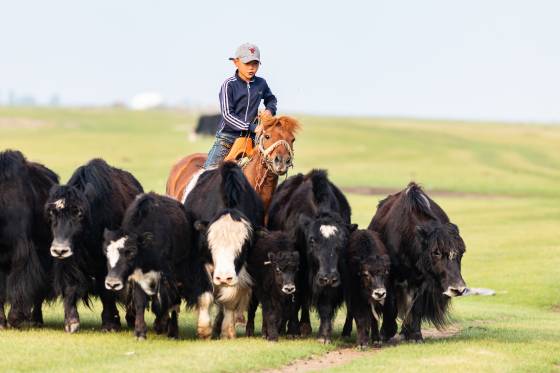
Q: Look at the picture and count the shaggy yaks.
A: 8